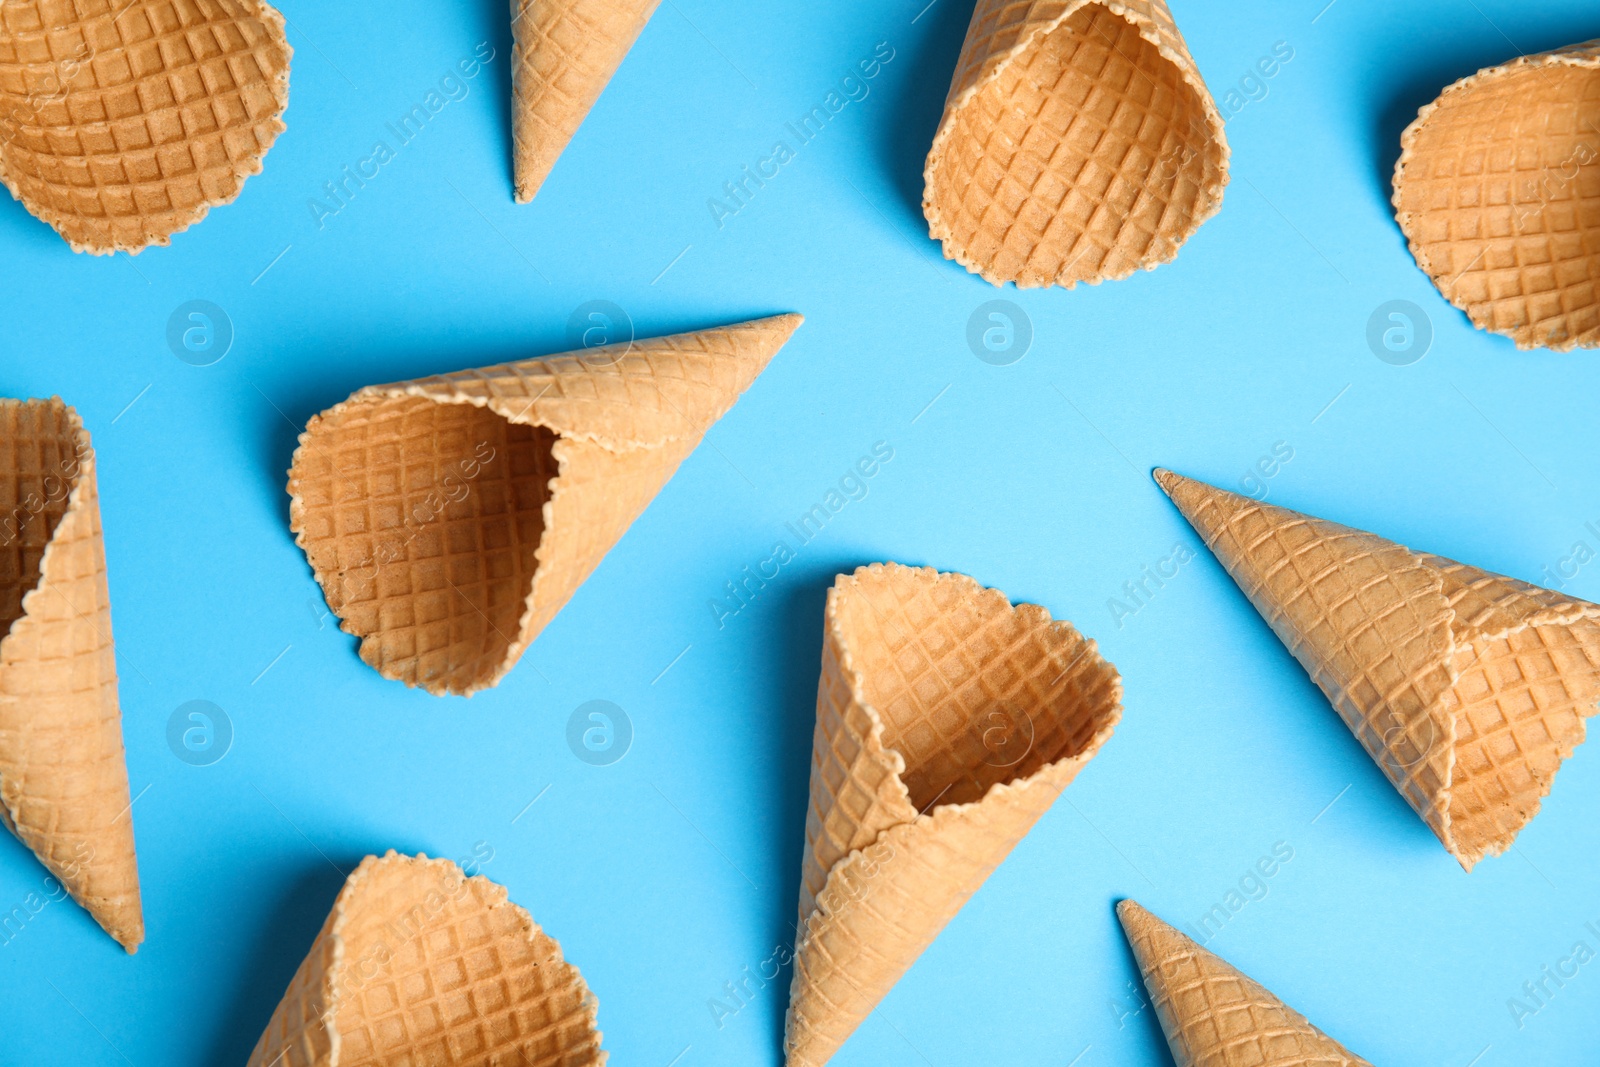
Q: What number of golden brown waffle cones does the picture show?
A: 10